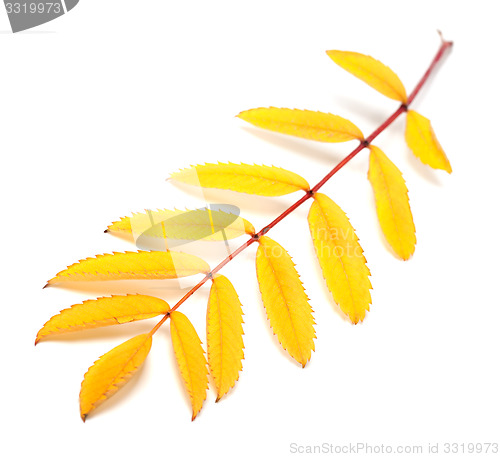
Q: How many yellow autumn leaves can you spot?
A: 13